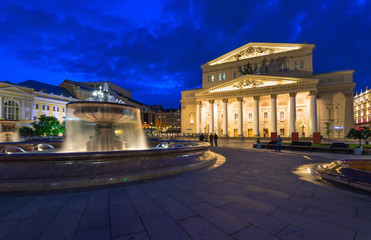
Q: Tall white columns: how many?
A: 8